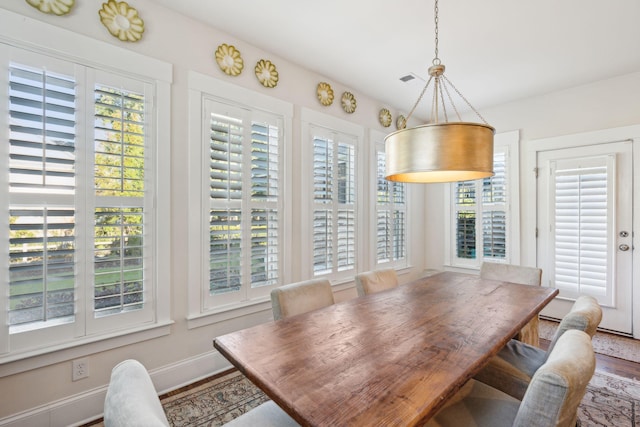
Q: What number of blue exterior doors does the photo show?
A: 0